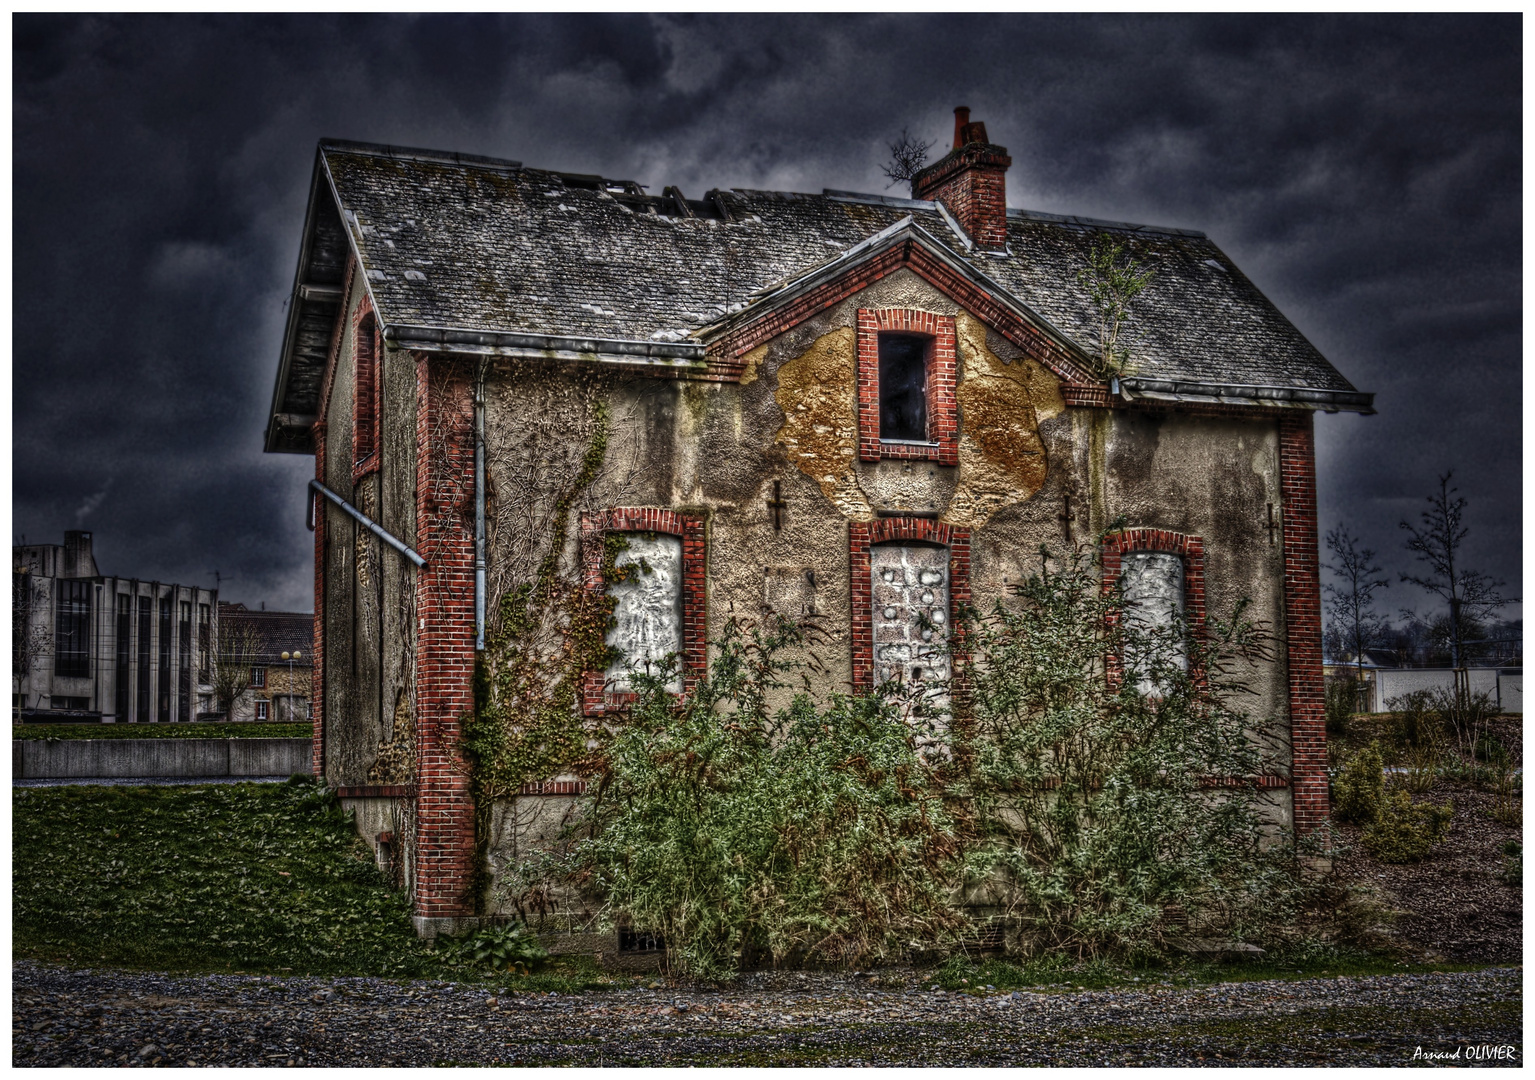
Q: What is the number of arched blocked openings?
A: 3